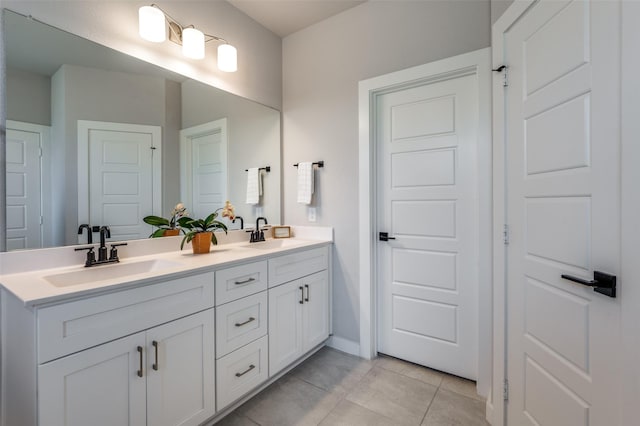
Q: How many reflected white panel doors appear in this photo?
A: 3